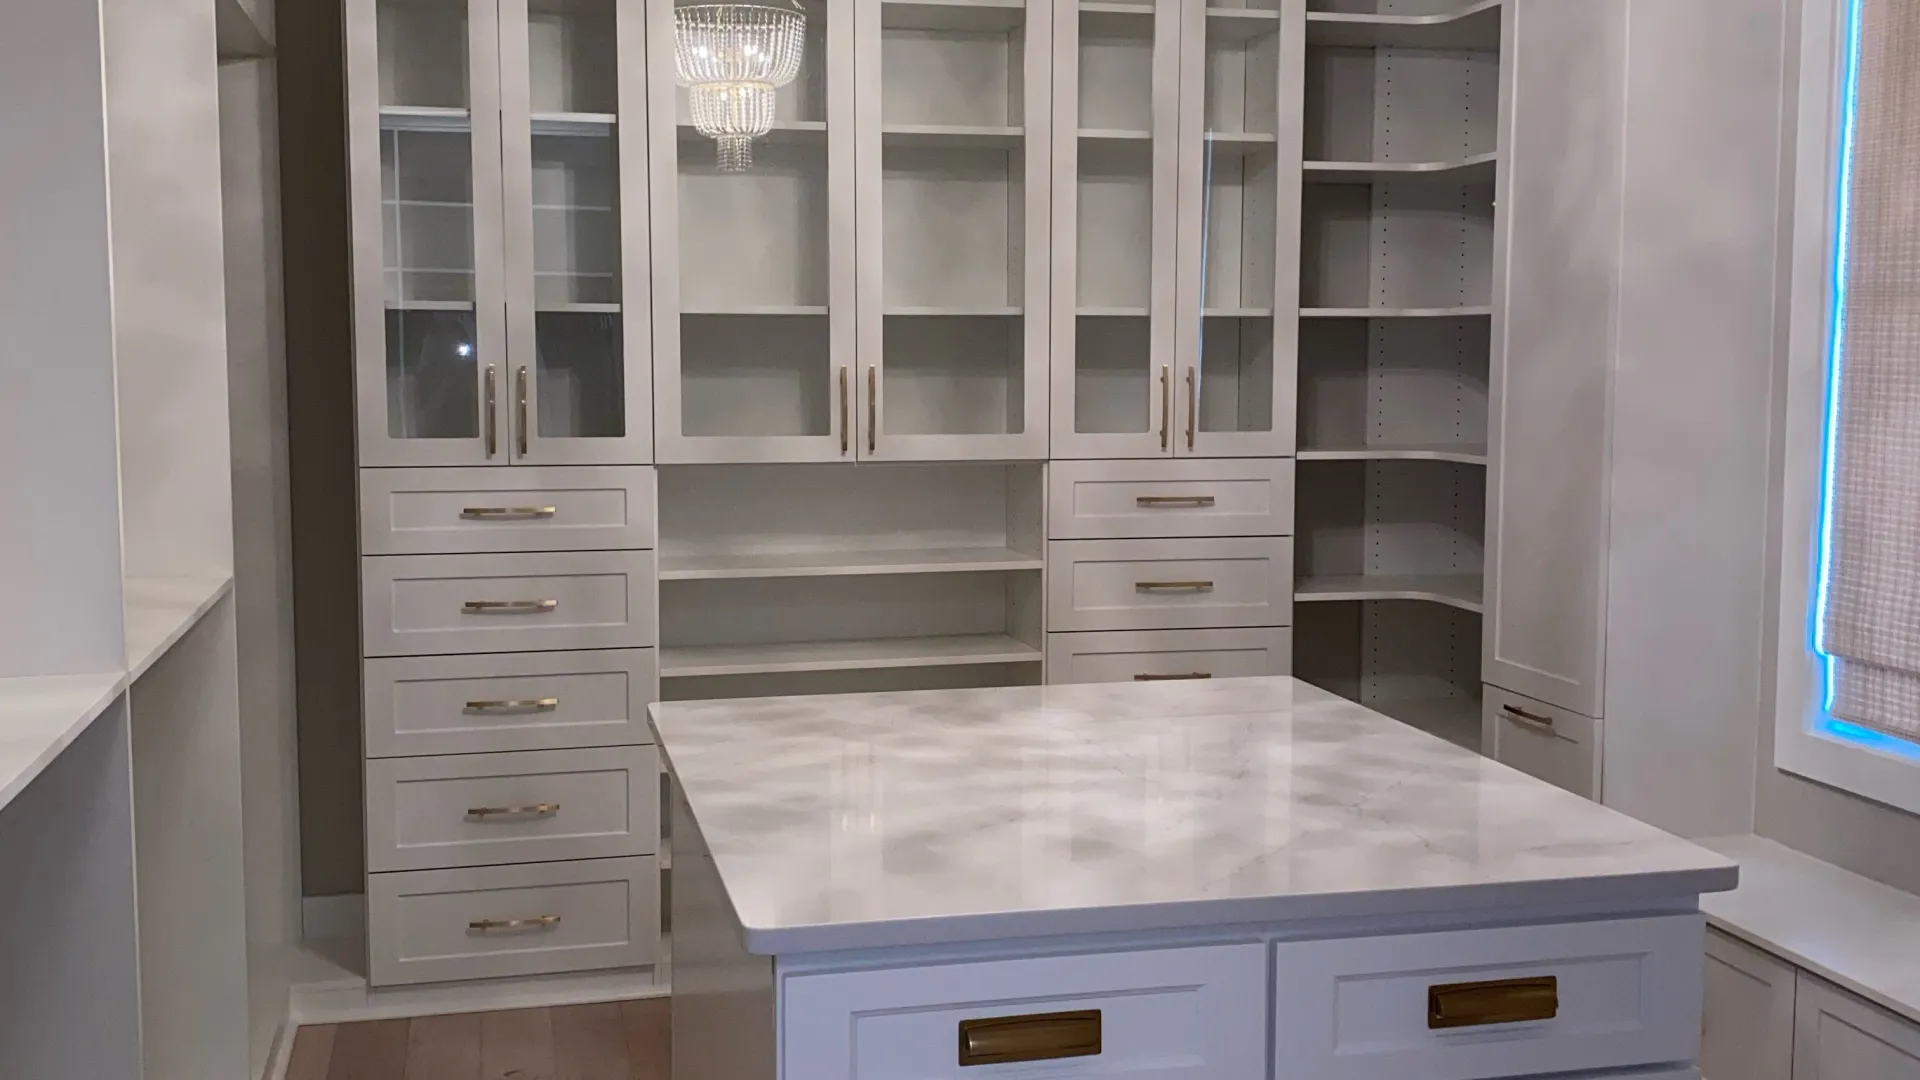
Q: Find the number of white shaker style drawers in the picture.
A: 11